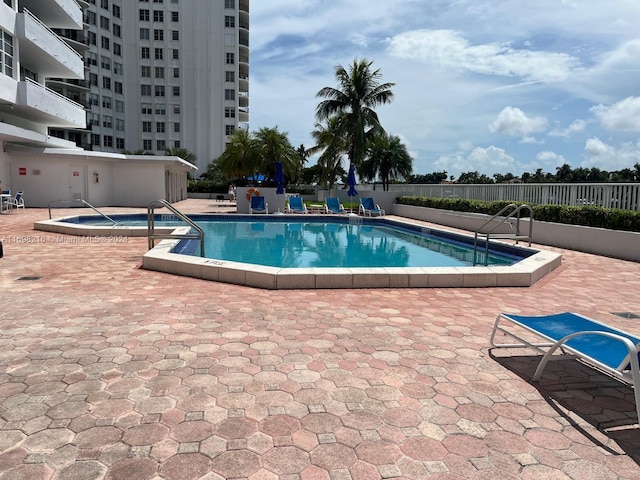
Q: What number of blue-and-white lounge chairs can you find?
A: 5